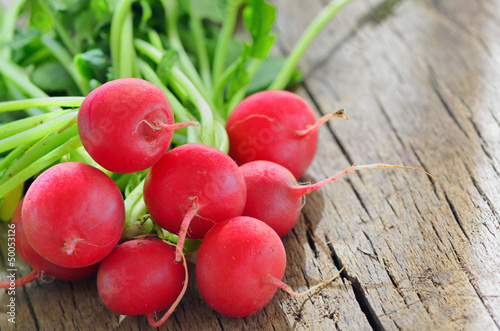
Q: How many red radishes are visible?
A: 8